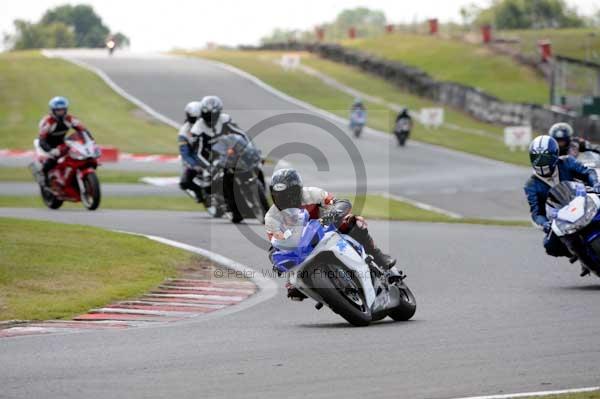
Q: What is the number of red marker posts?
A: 6